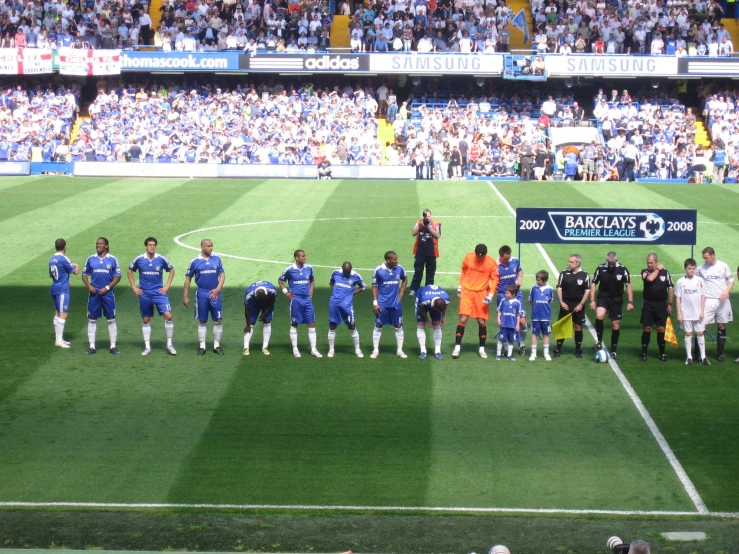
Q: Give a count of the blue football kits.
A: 12